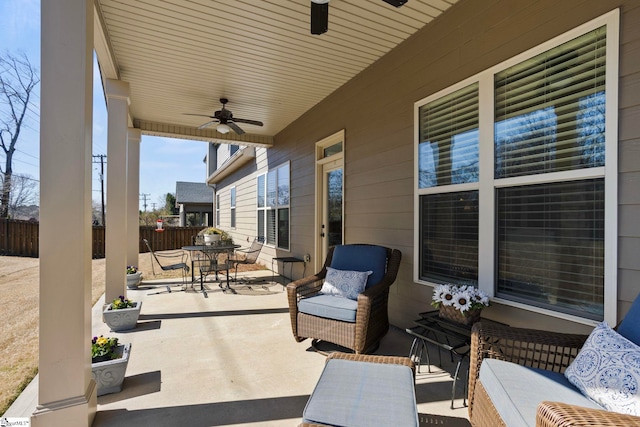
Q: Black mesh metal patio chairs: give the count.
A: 4